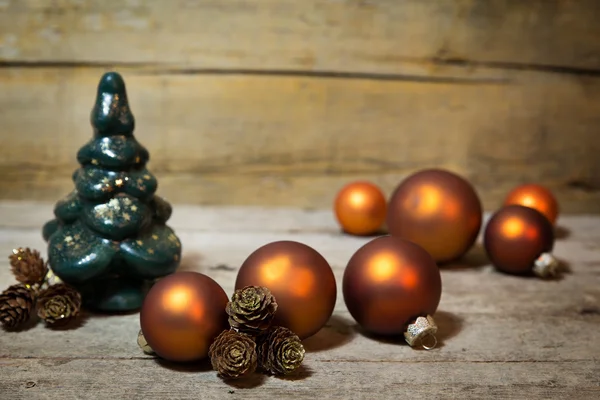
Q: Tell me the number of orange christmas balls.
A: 7